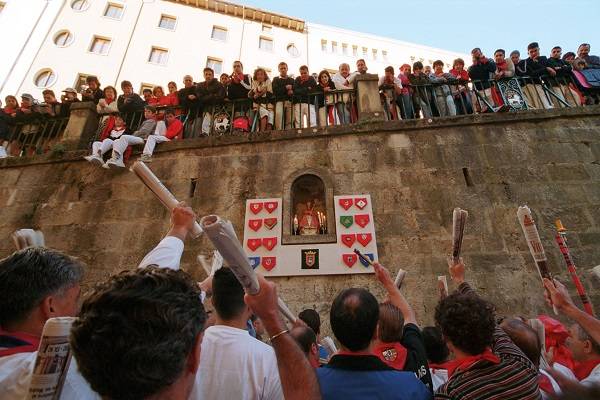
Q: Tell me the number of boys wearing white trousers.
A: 3